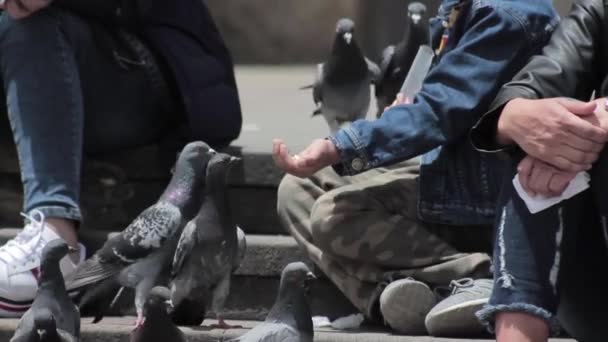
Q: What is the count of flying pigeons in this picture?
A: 0